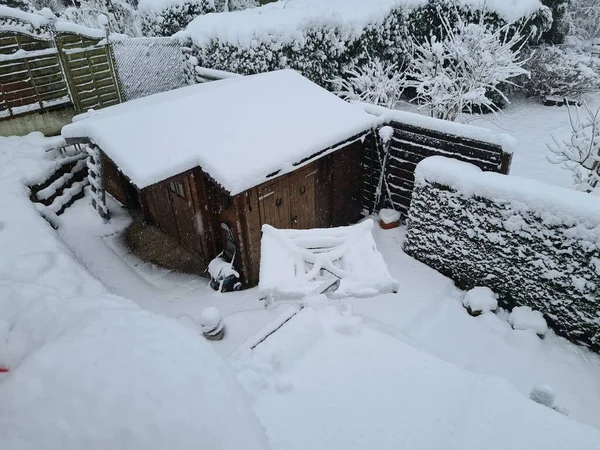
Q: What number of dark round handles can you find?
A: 2